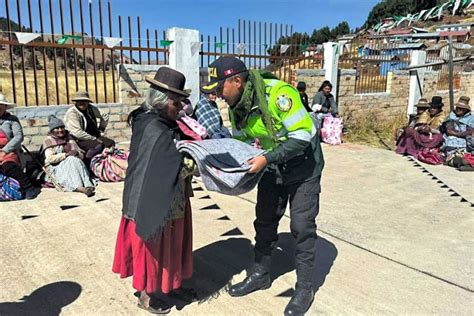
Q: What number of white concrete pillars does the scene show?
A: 3